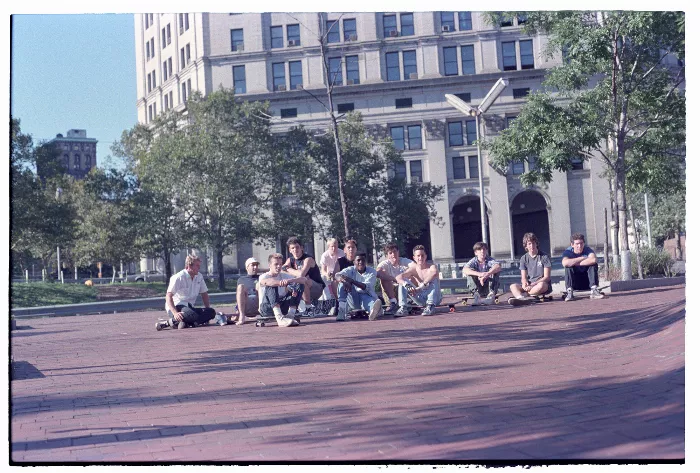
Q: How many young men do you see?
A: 12